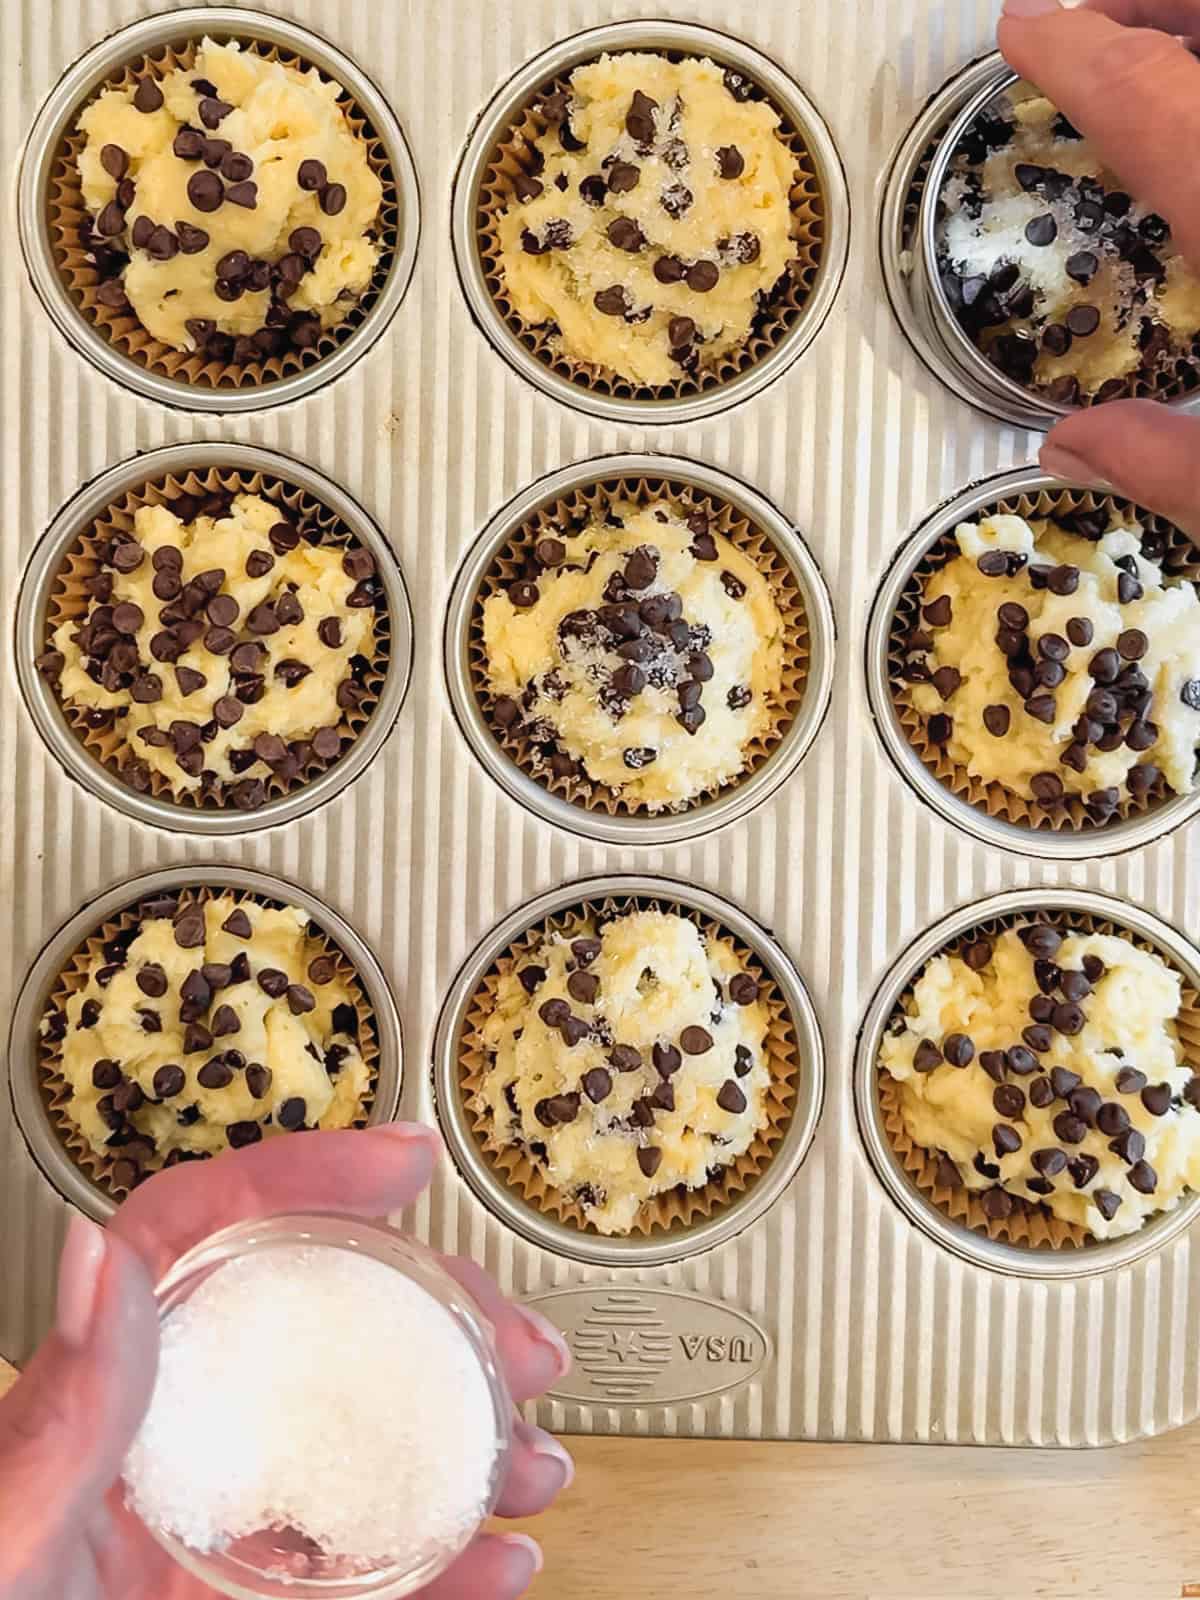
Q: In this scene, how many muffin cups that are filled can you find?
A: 9